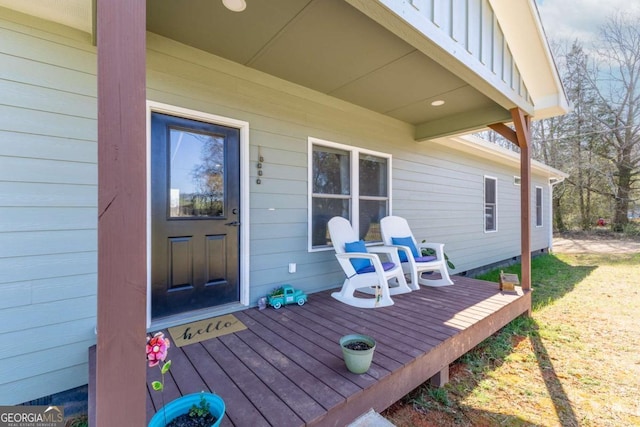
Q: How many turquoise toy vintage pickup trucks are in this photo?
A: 1